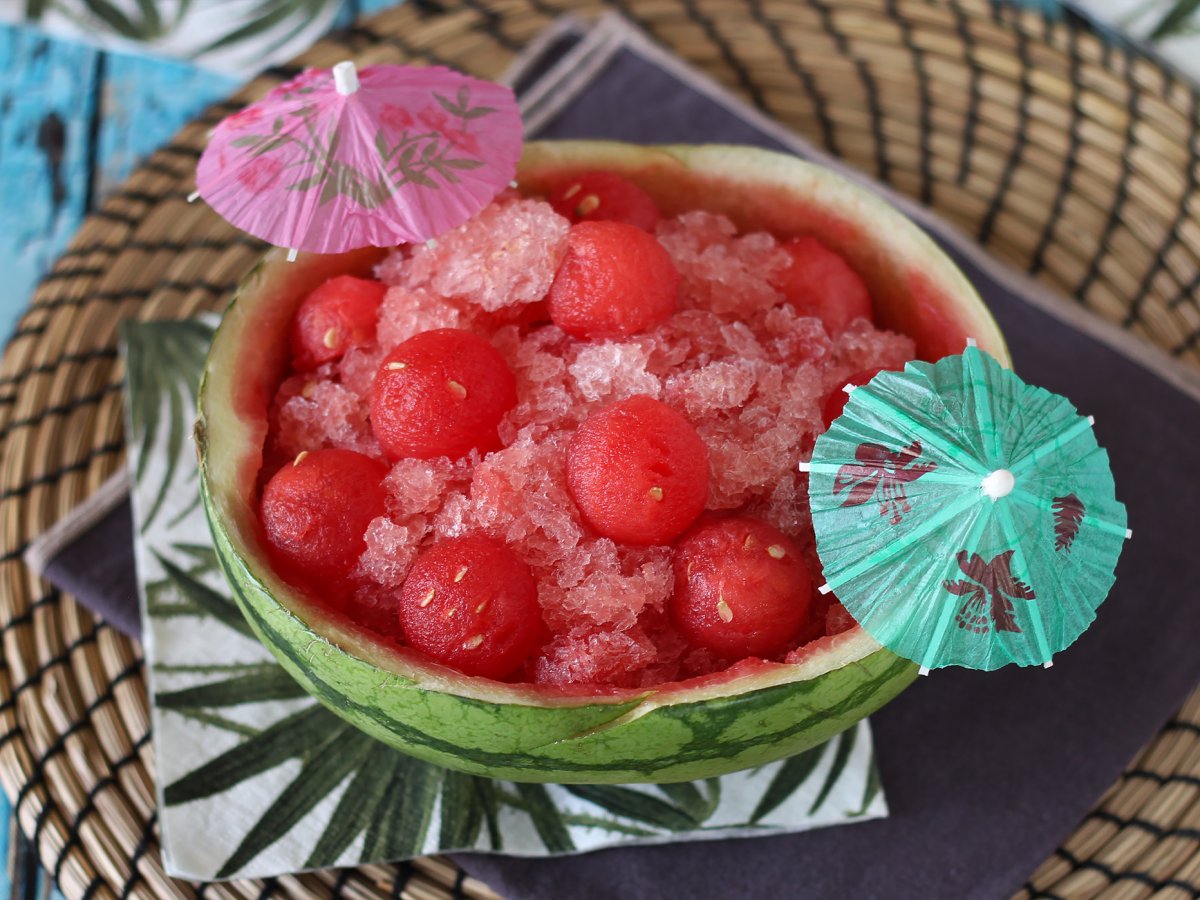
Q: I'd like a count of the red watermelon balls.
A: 10